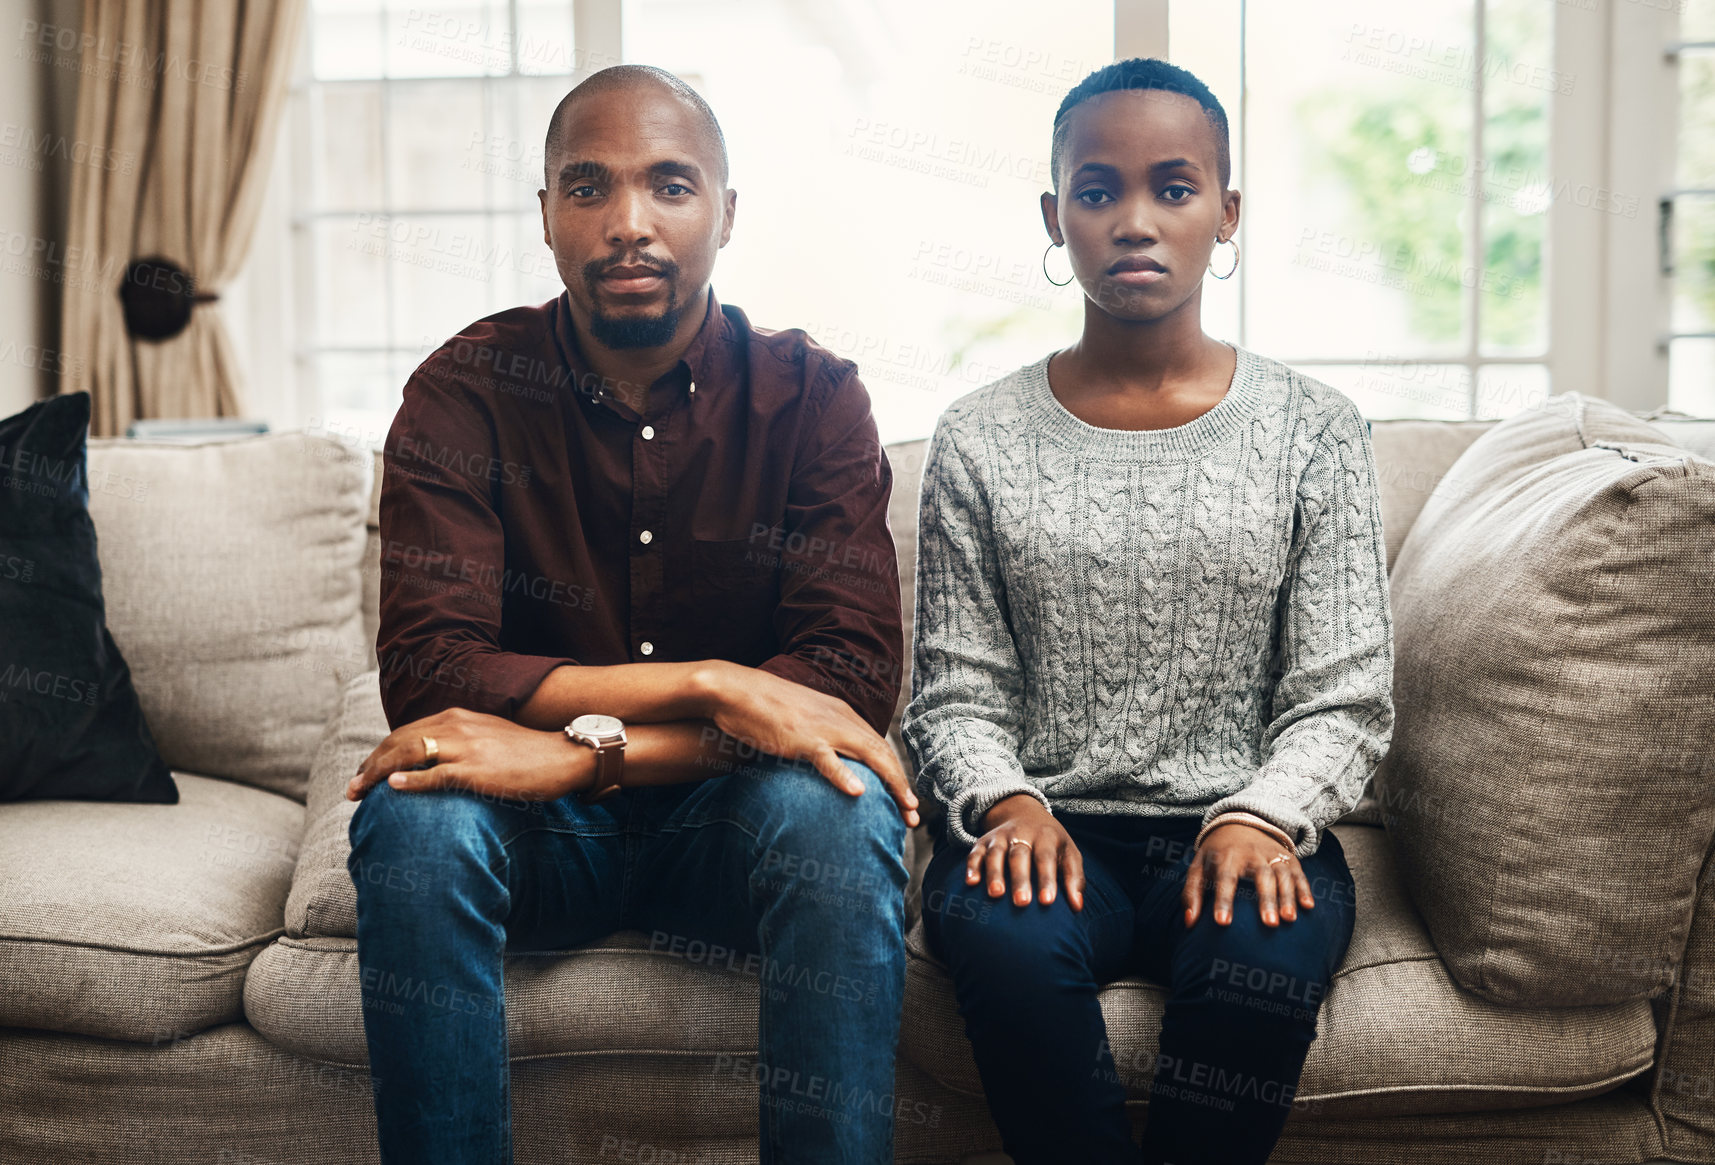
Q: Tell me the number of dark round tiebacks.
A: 1